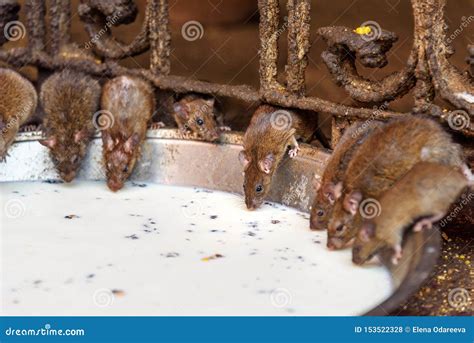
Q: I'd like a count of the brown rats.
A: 8